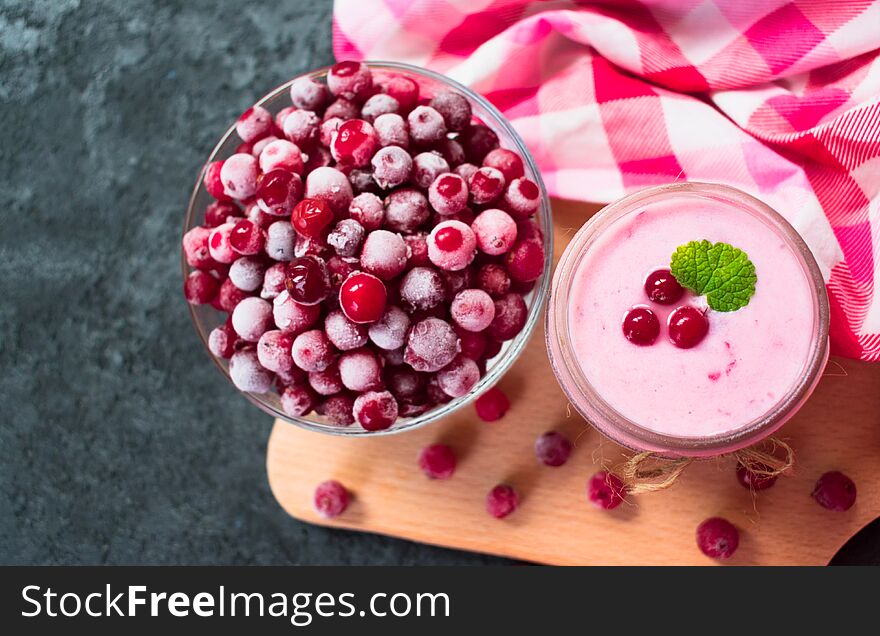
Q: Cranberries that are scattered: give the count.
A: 9